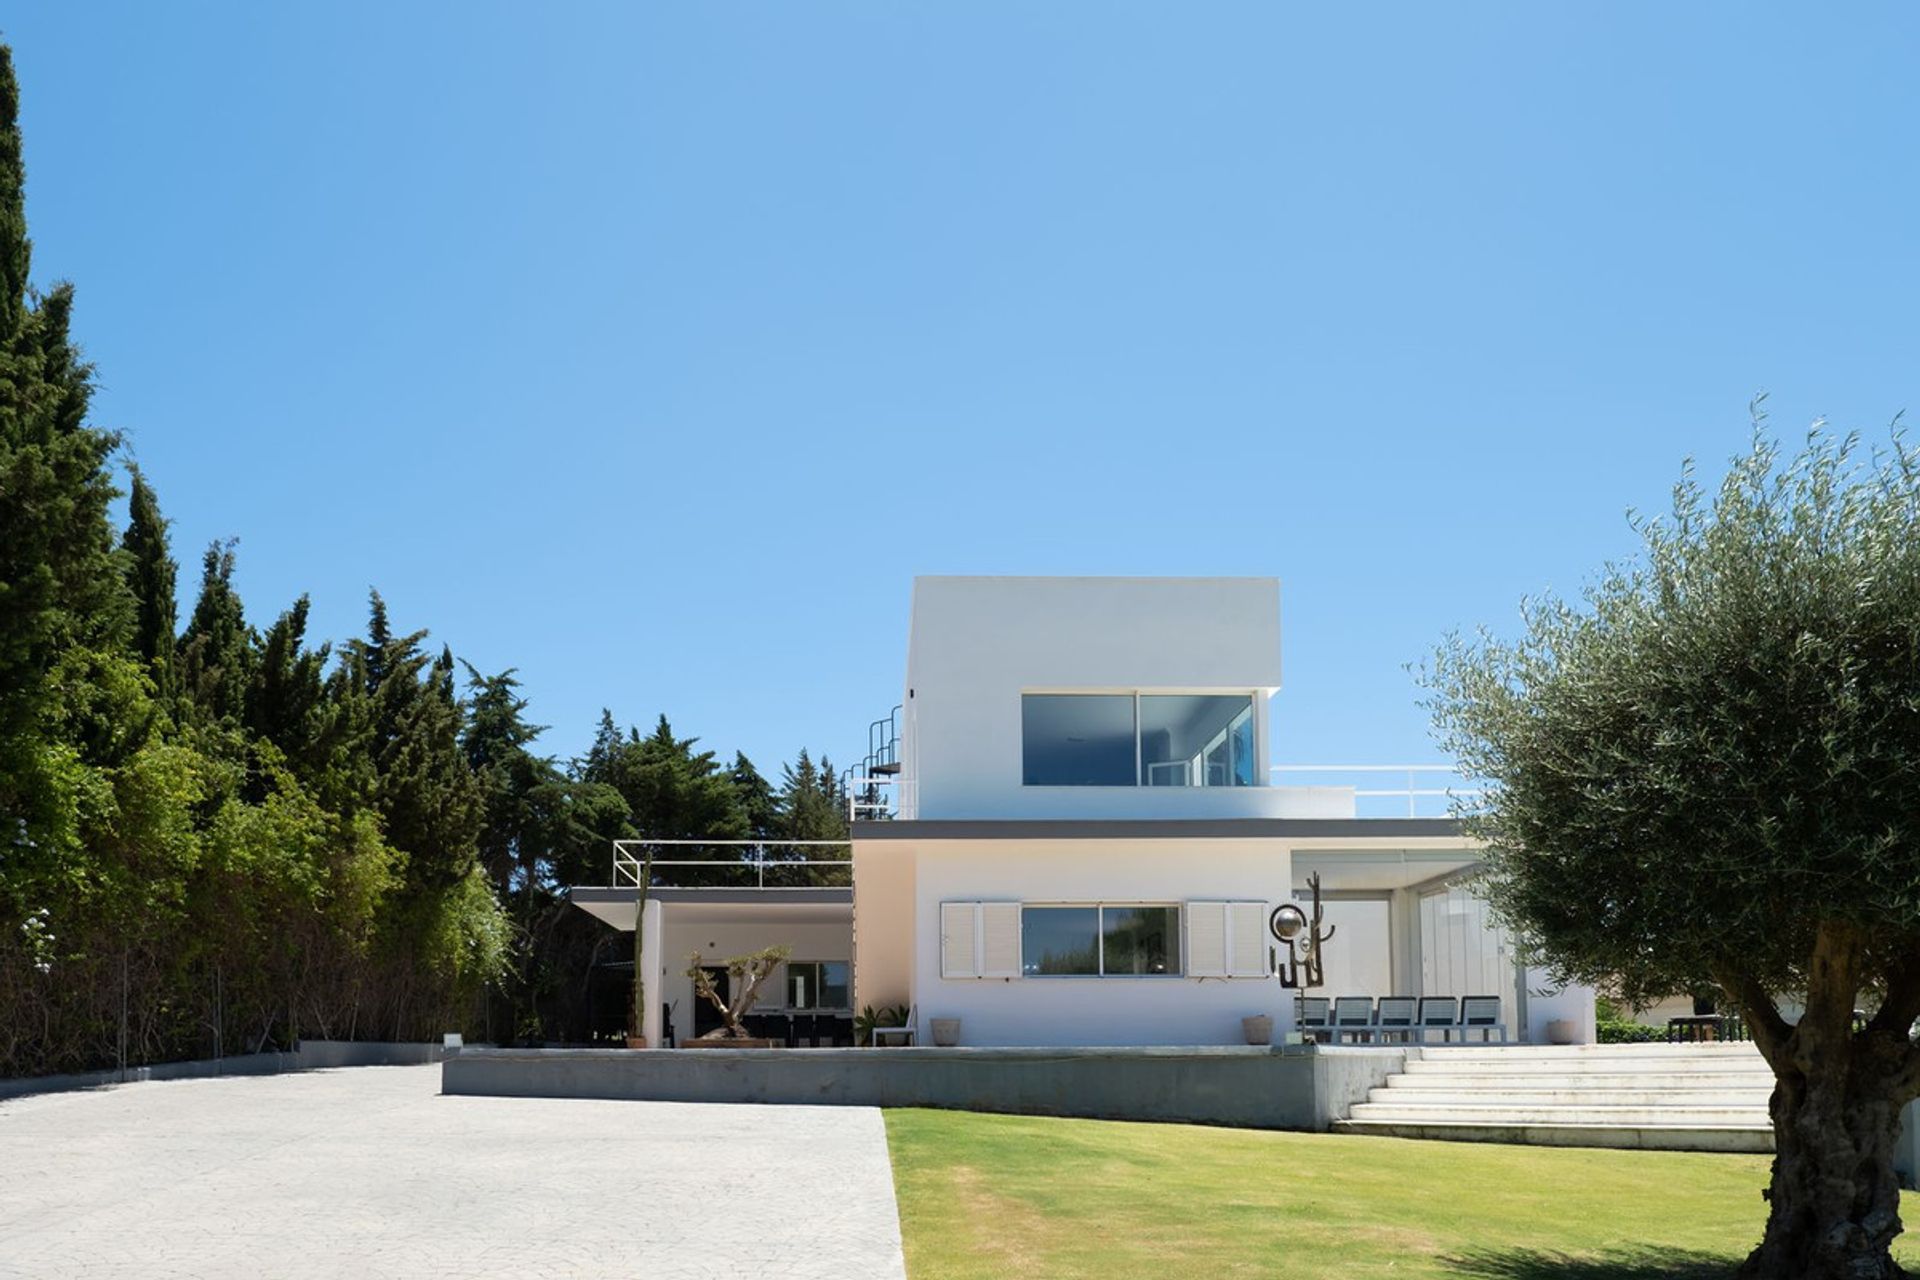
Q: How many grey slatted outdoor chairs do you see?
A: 5